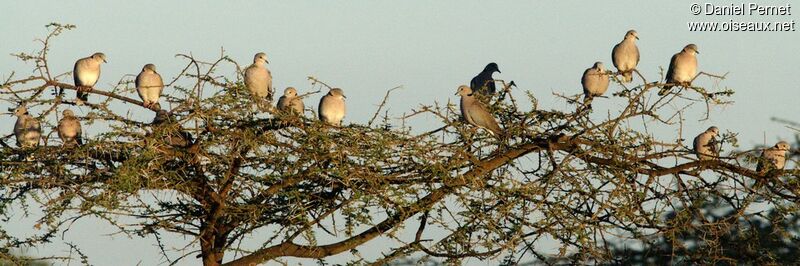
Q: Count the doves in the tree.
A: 15